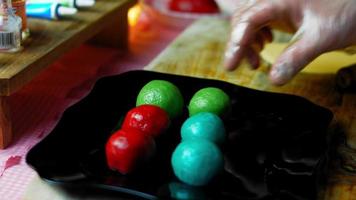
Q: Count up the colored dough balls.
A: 6